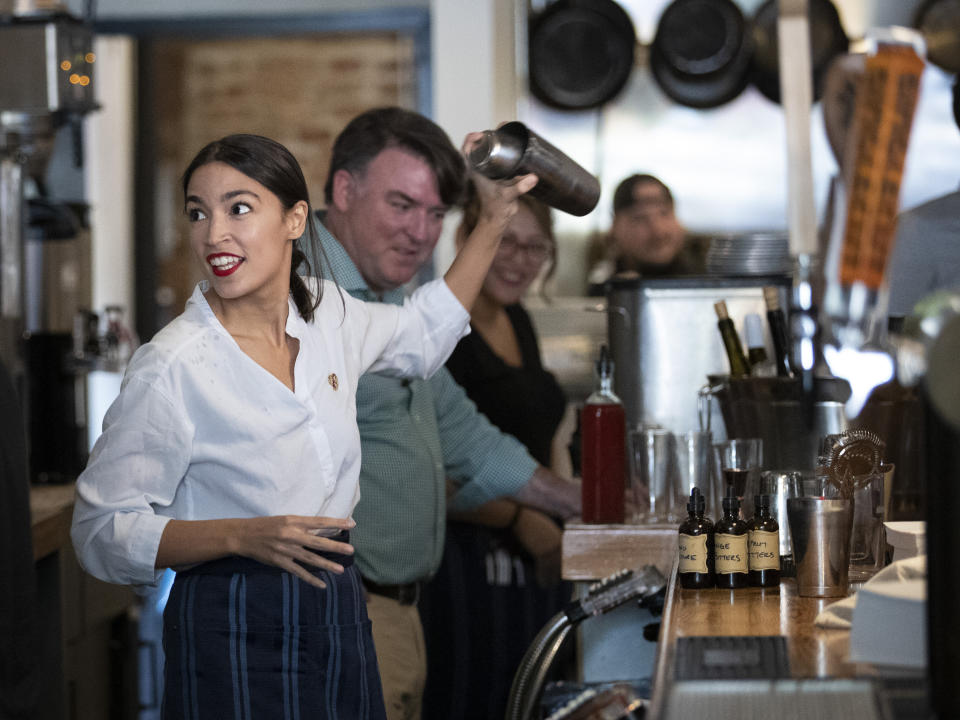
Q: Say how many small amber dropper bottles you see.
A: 3